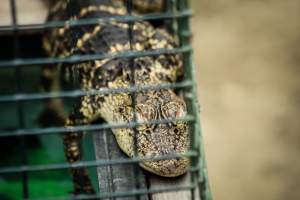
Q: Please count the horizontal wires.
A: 6